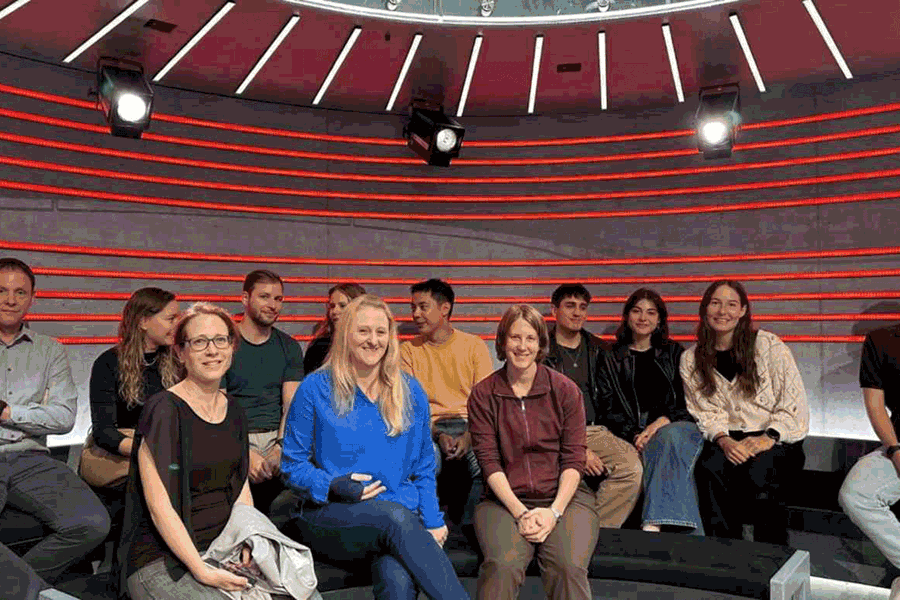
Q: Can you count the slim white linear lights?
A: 12